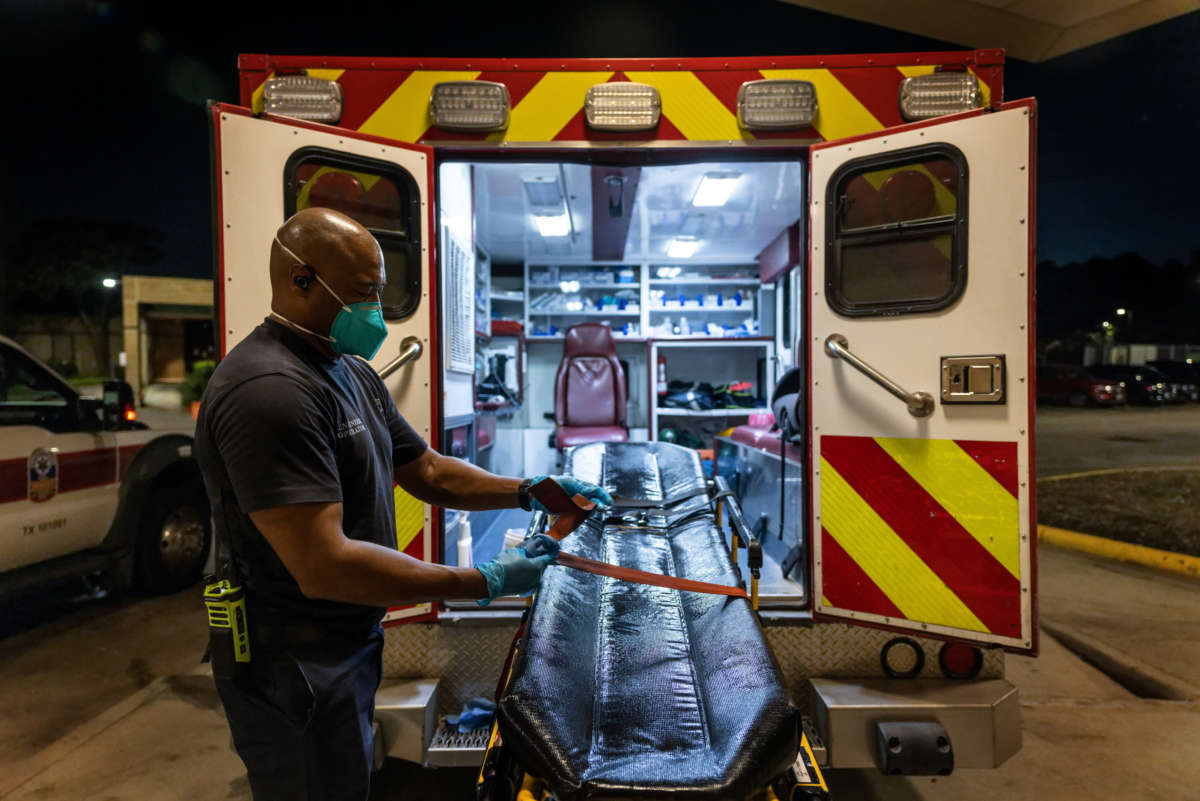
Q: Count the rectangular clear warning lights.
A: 5